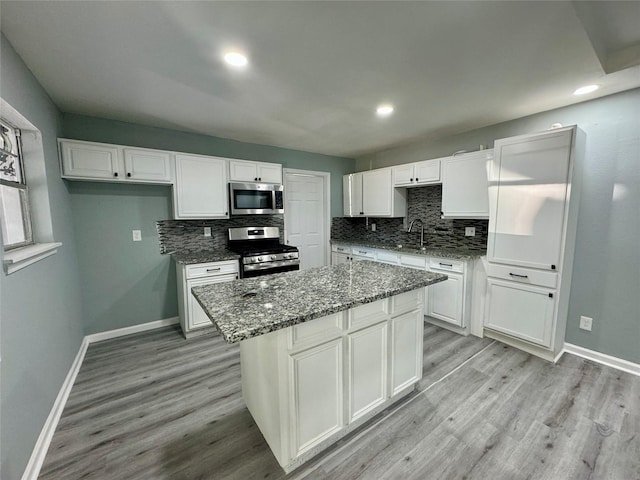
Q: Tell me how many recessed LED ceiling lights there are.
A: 3